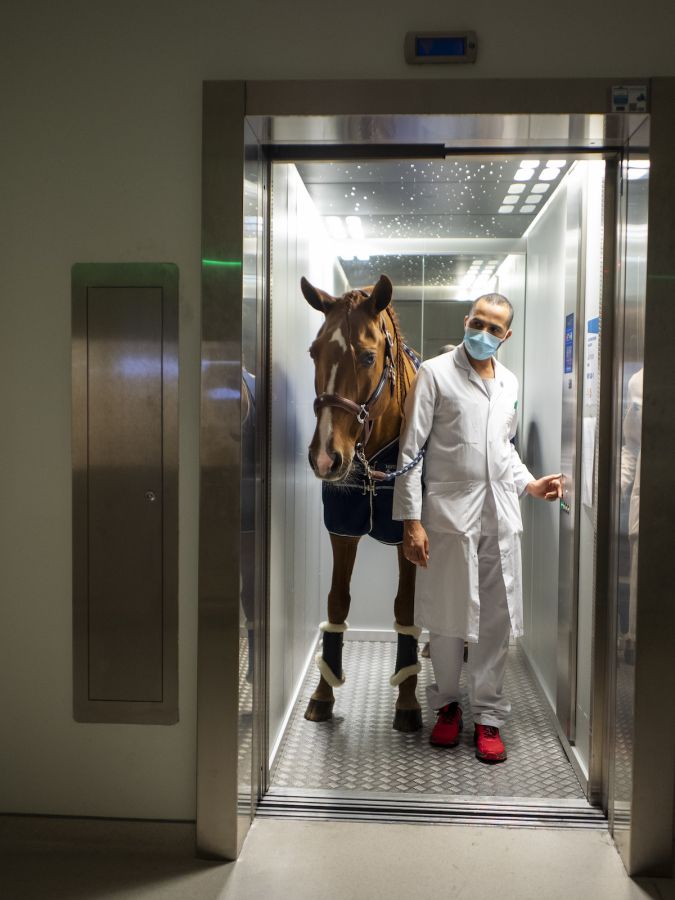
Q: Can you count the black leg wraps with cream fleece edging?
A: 2